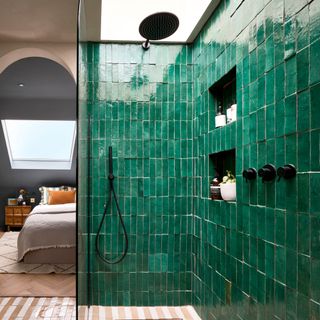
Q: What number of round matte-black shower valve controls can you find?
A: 3